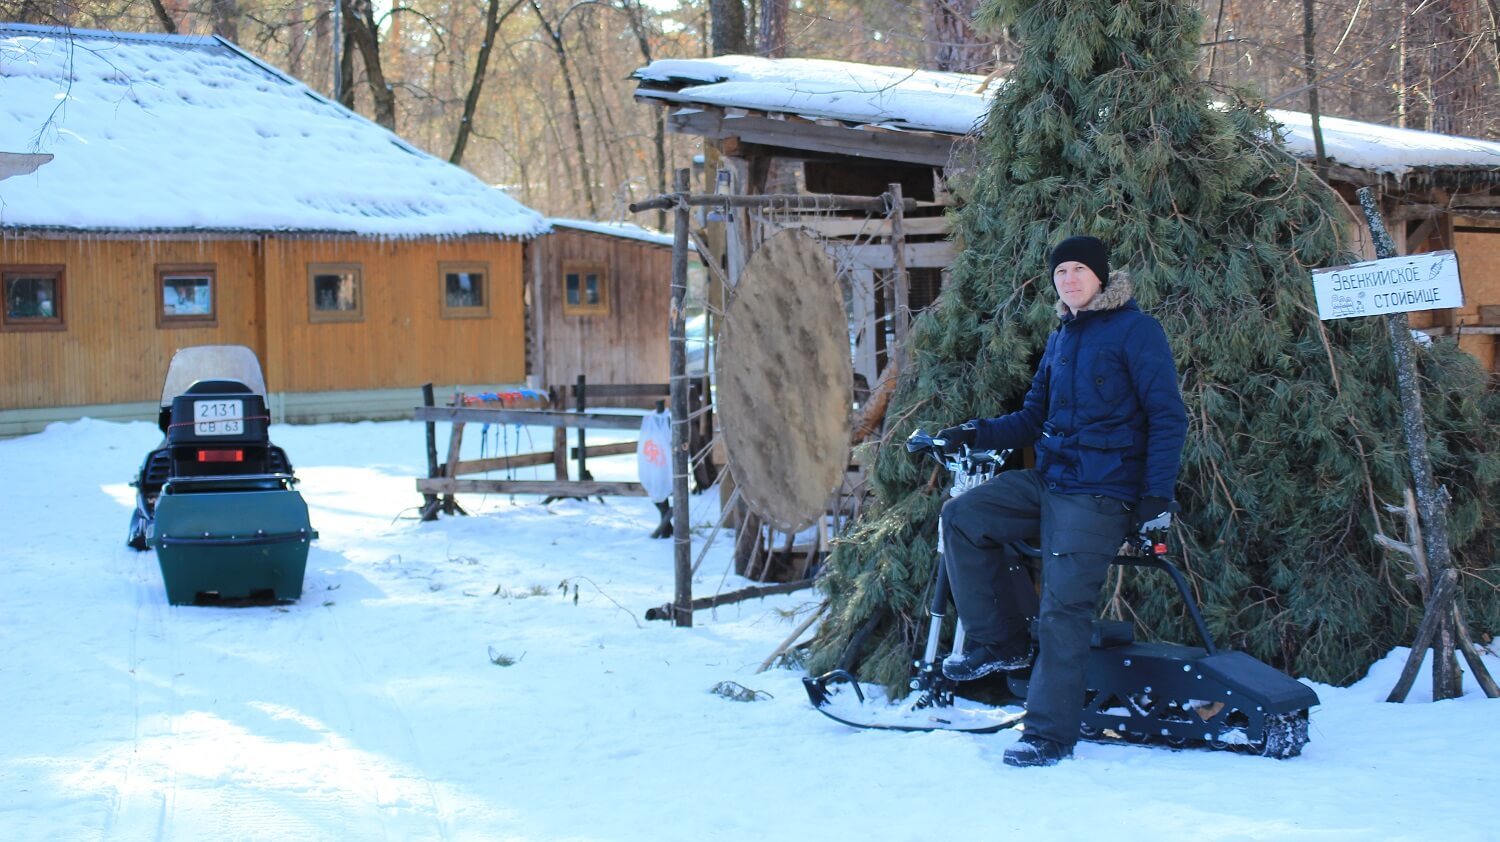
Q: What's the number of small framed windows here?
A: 5